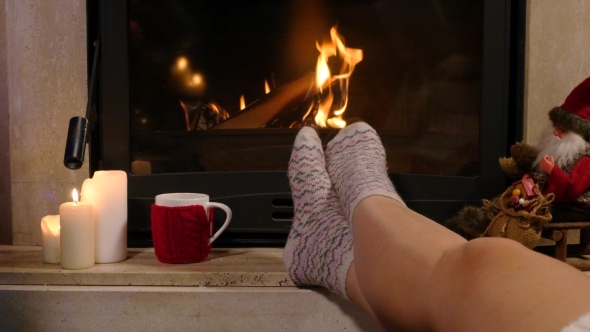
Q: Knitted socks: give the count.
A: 2